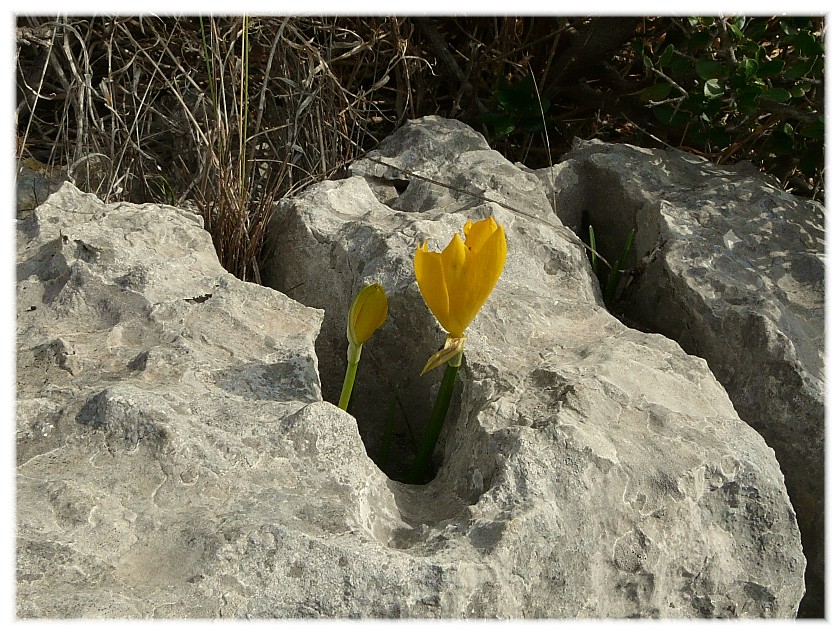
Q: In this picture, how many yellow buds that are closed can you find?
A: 1